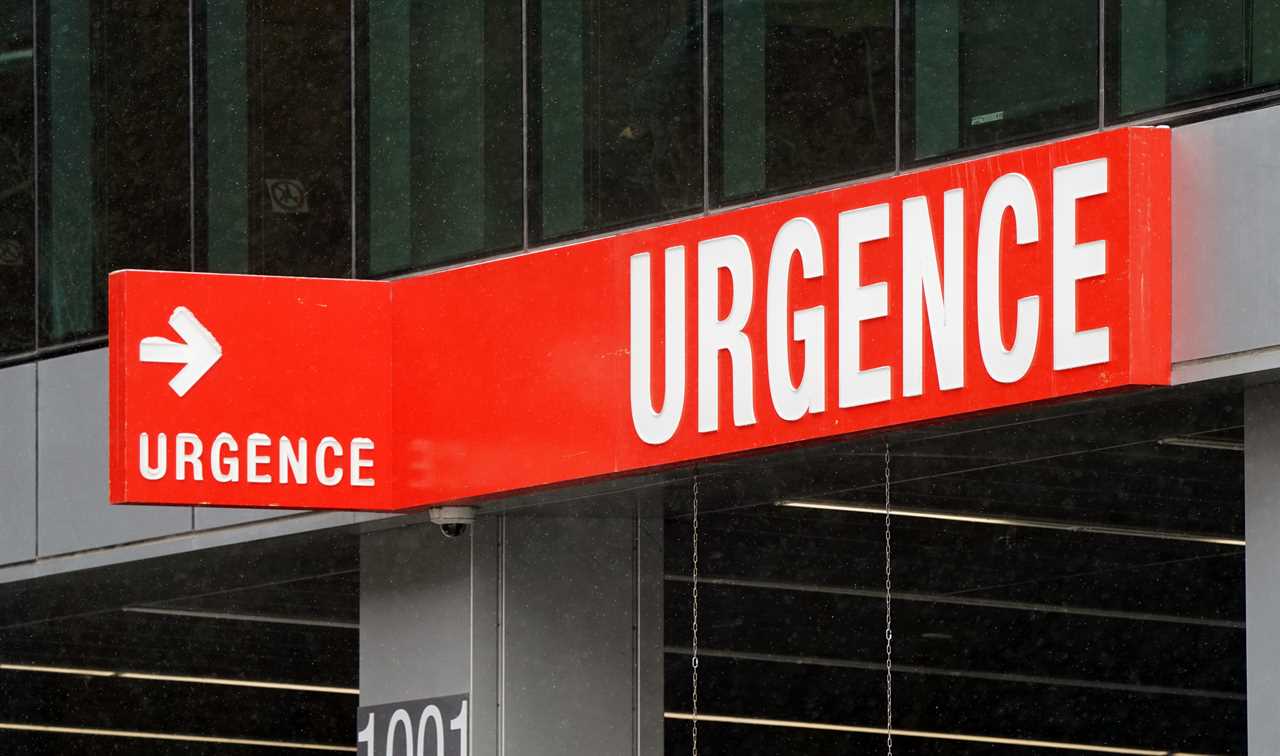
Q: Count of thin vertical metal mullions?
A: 7